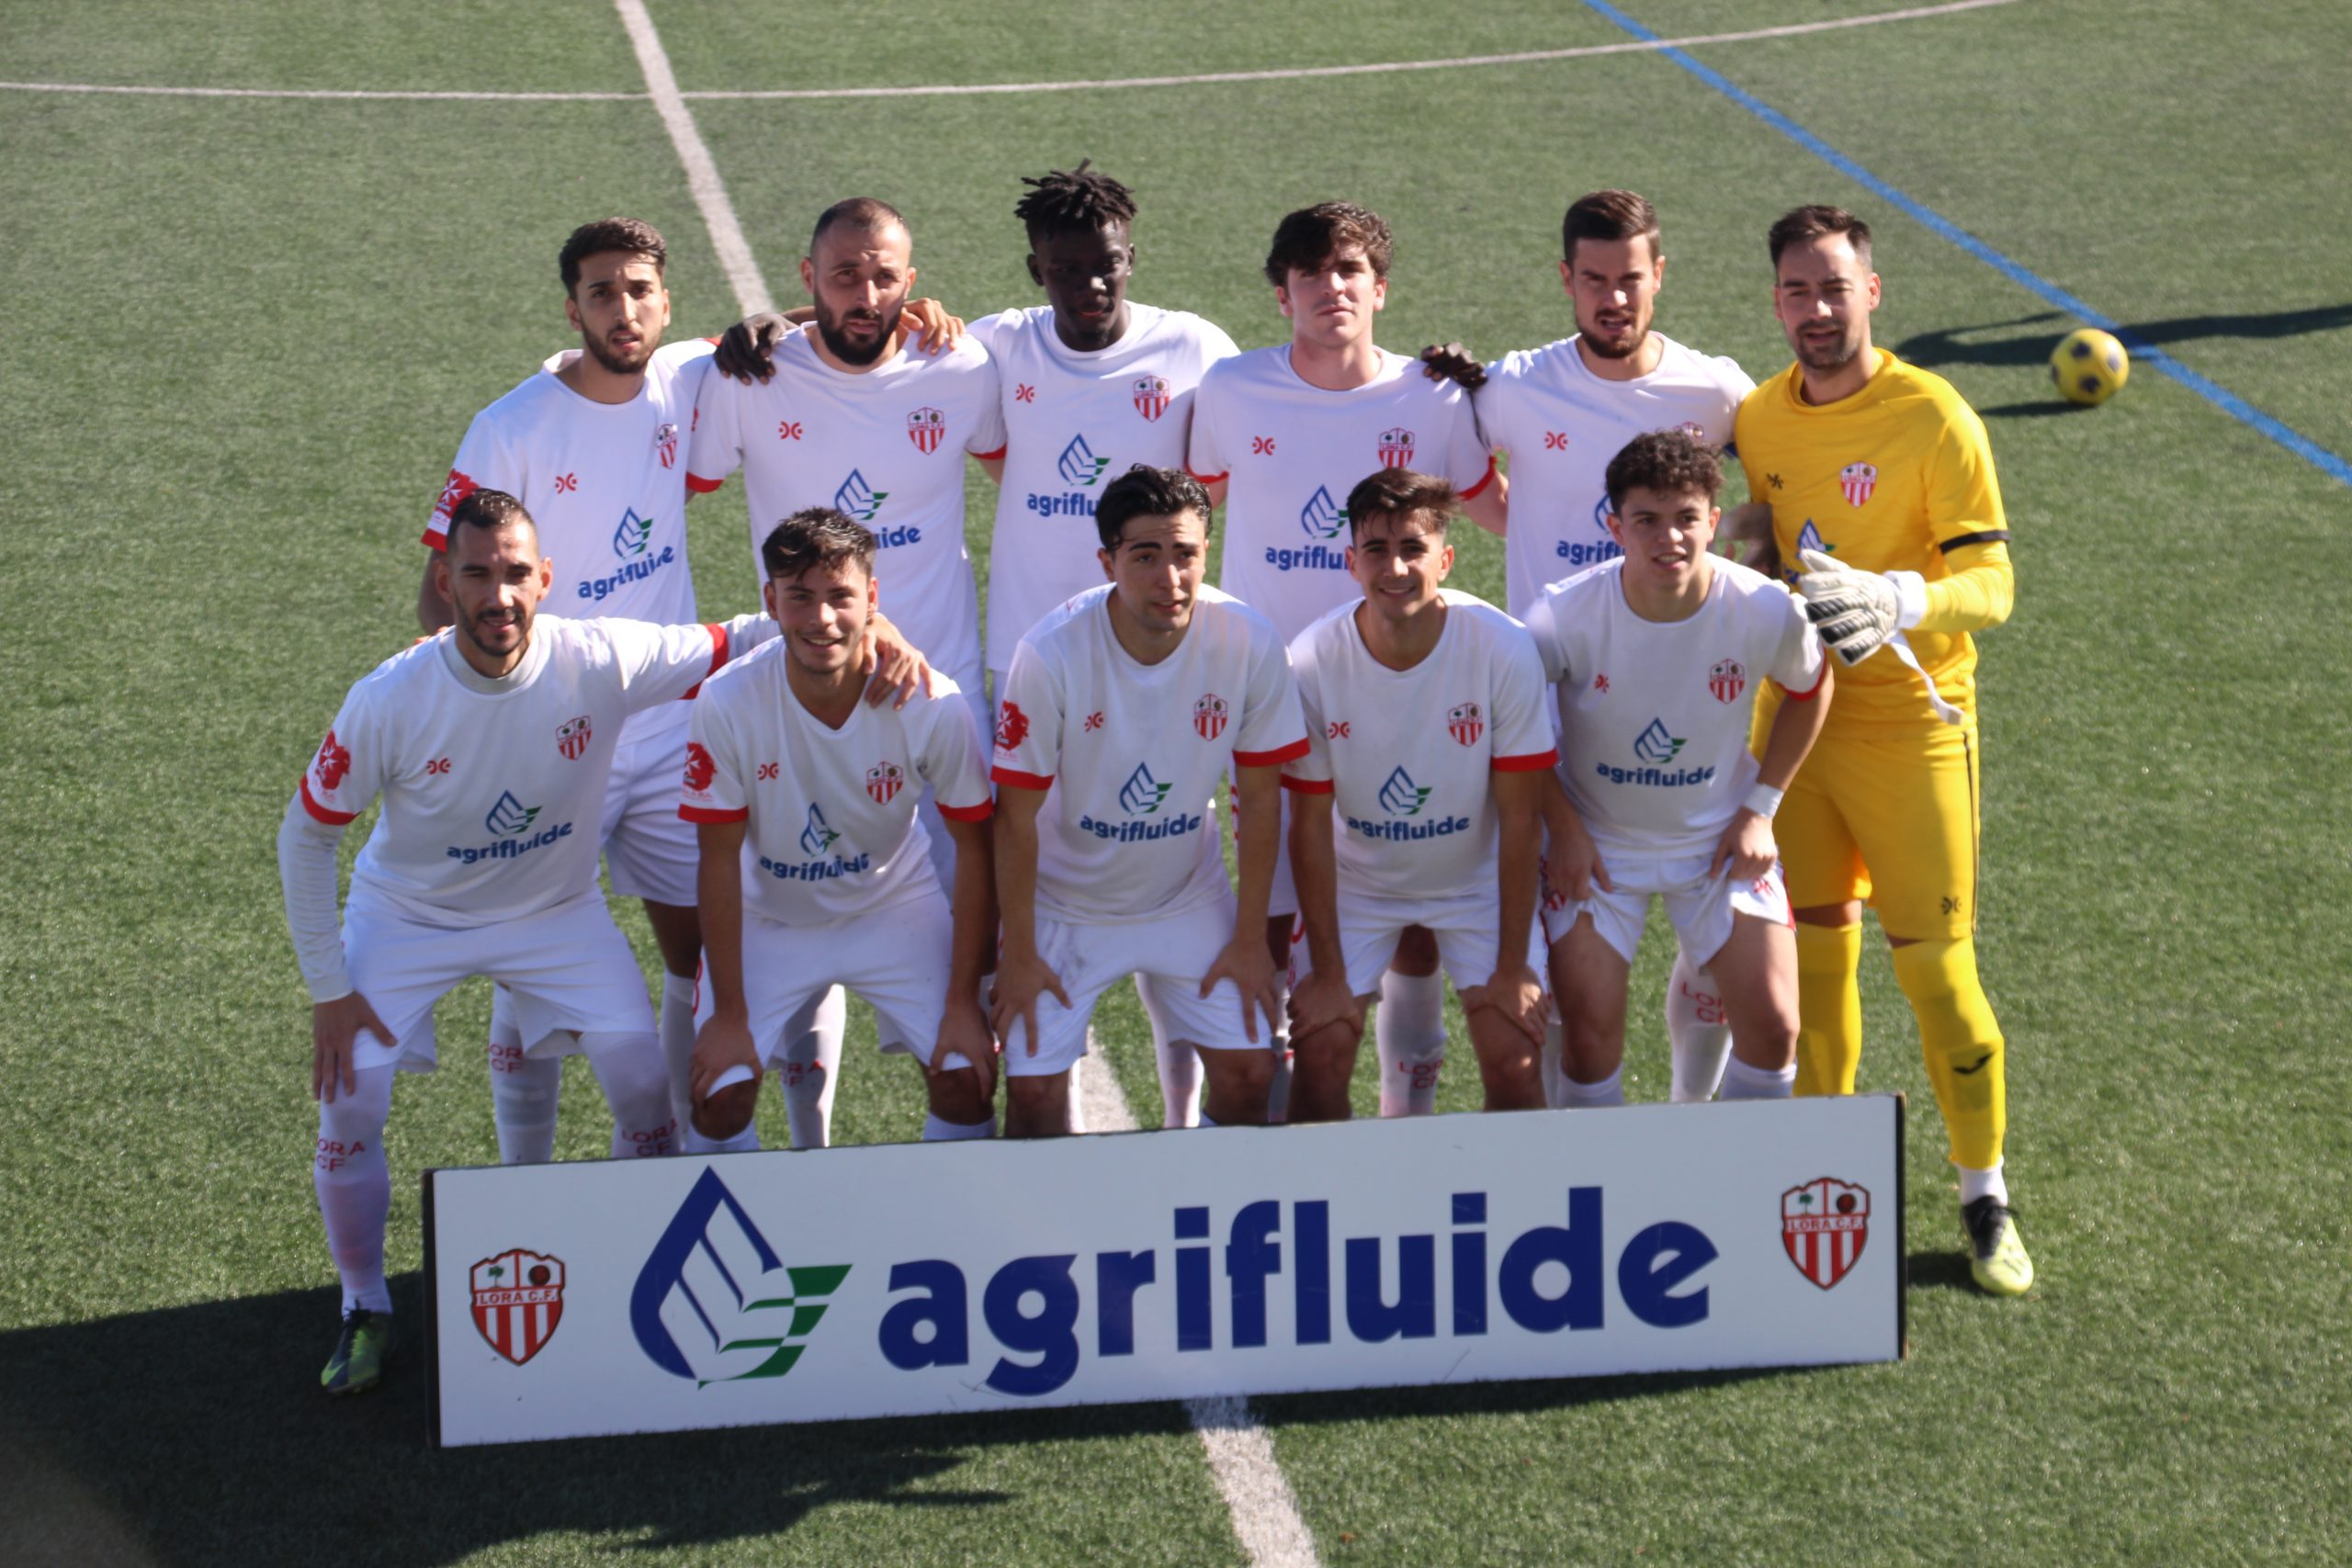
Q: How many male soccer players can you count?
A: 11